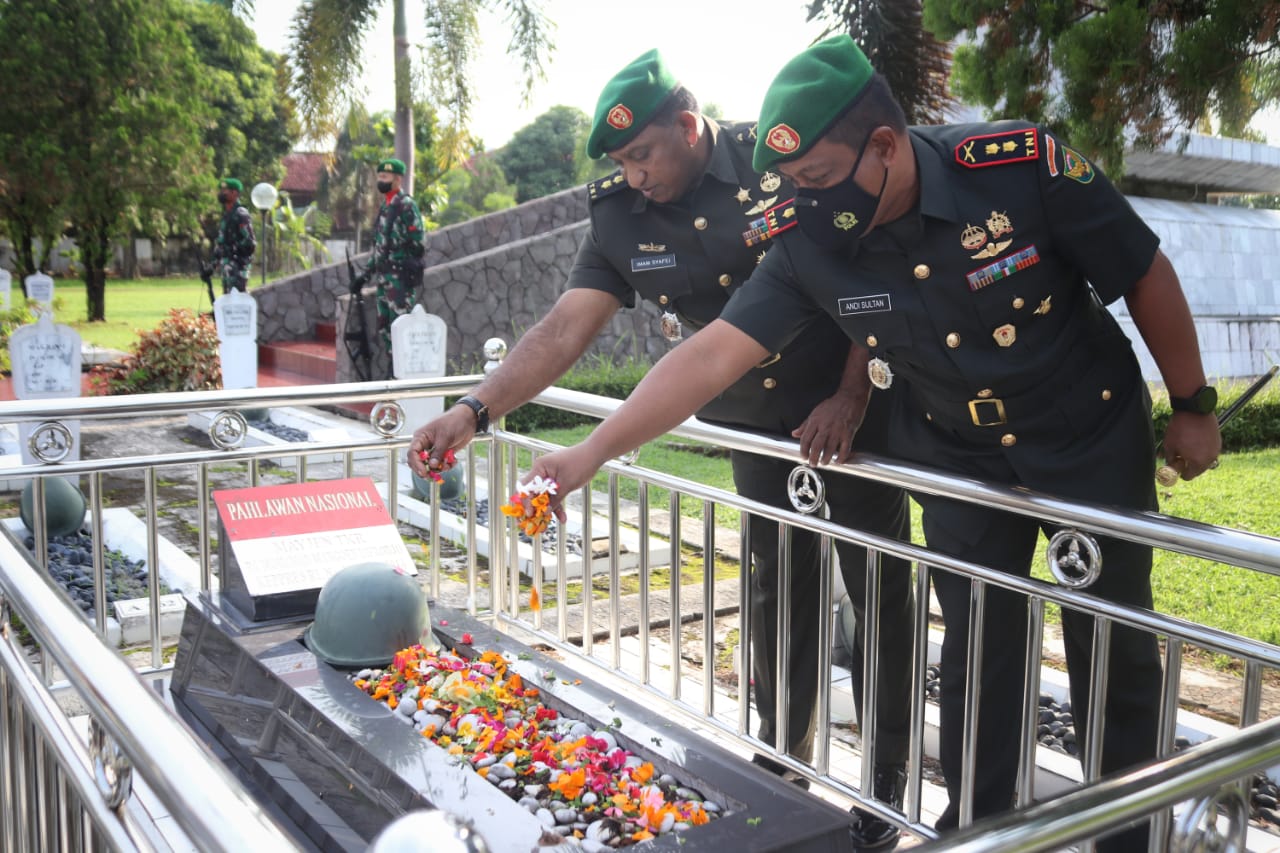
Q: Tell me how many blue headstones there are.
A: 0